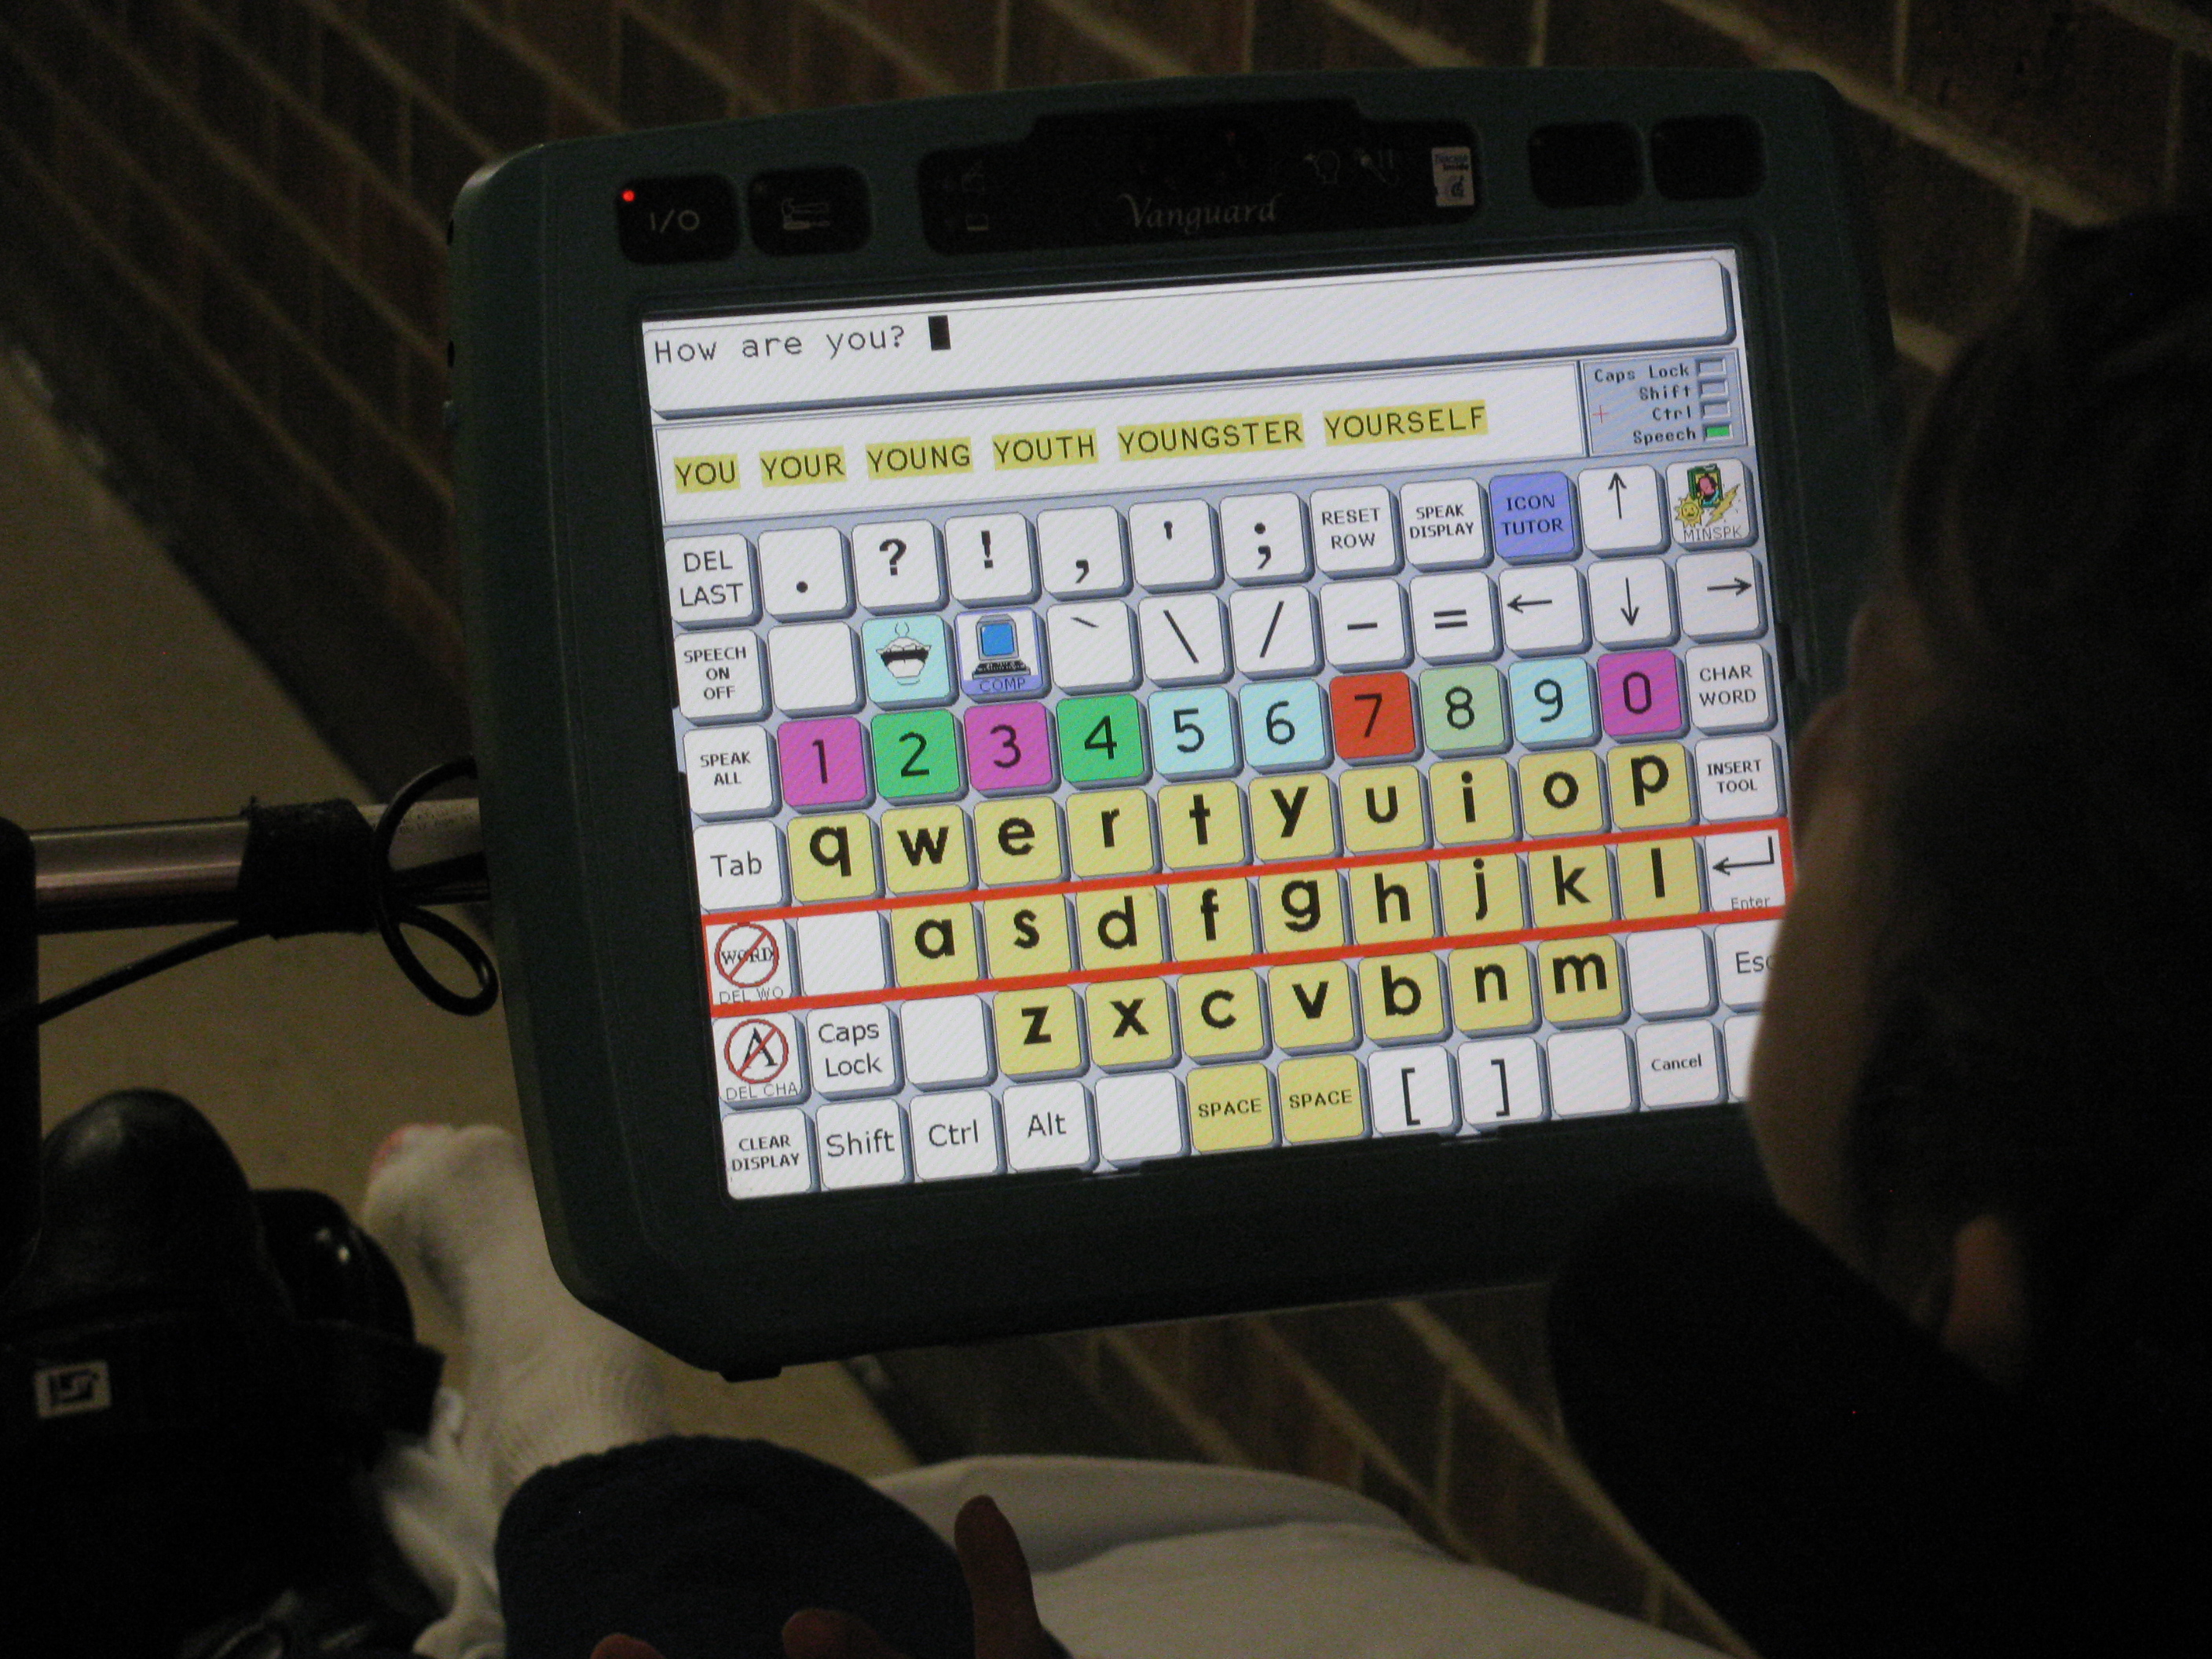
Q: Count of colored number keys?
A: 10